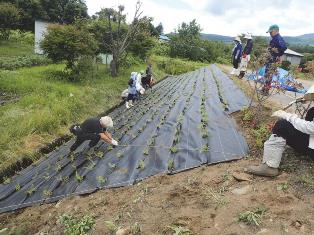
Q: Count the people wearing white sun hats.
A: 2